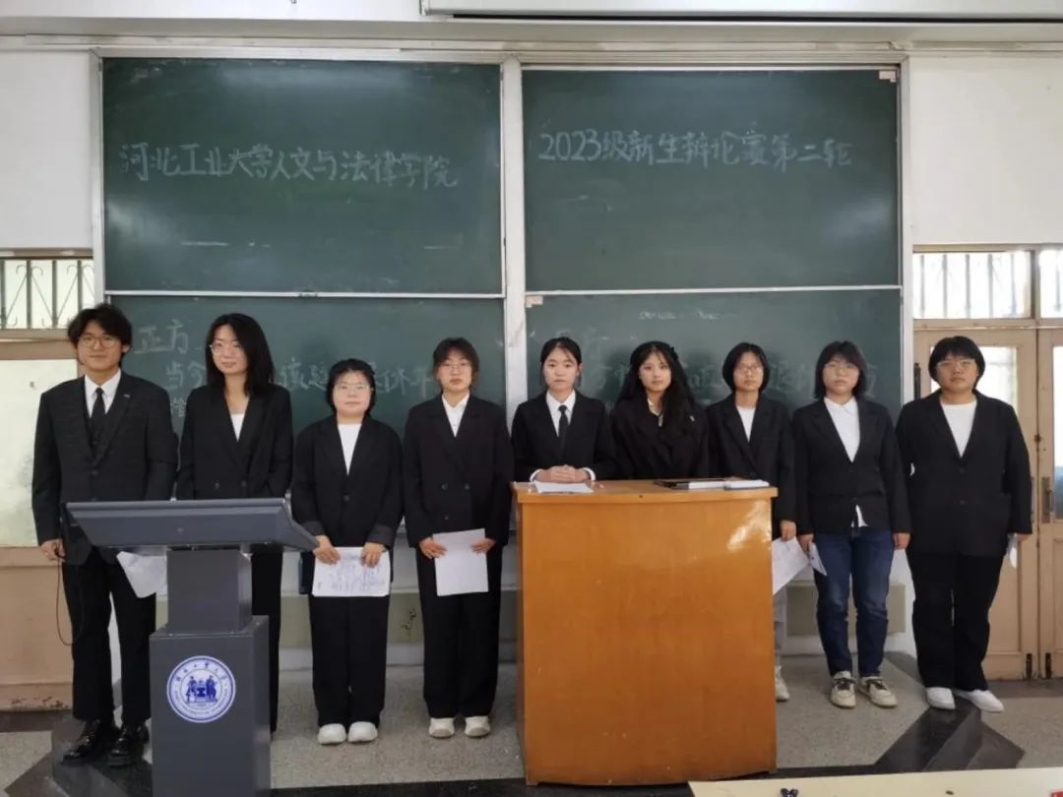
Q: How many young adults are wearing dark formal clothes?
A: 9